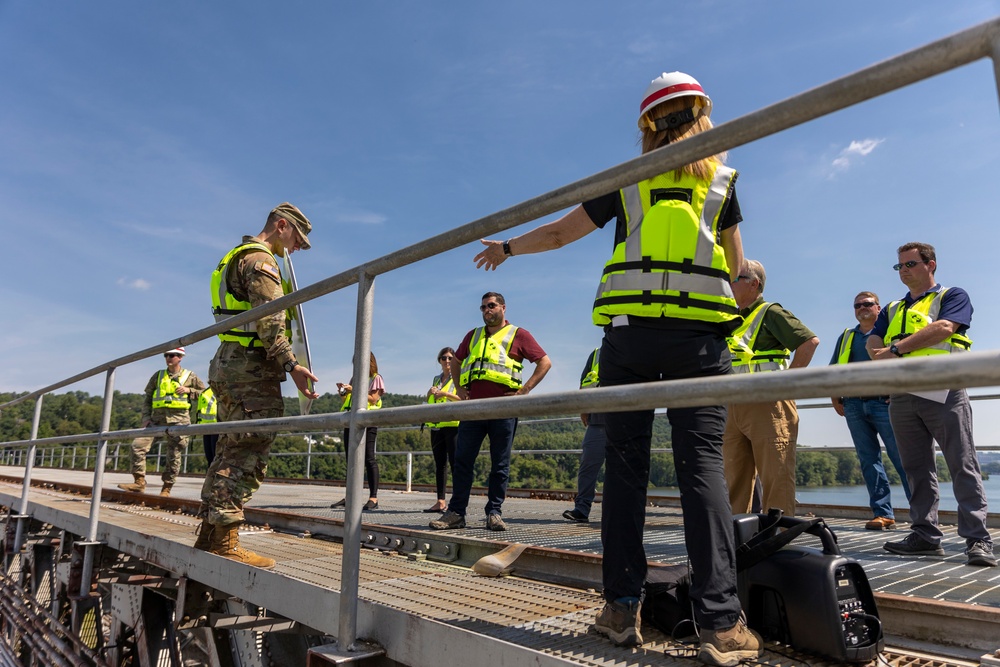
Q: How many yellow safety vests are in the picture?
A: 11